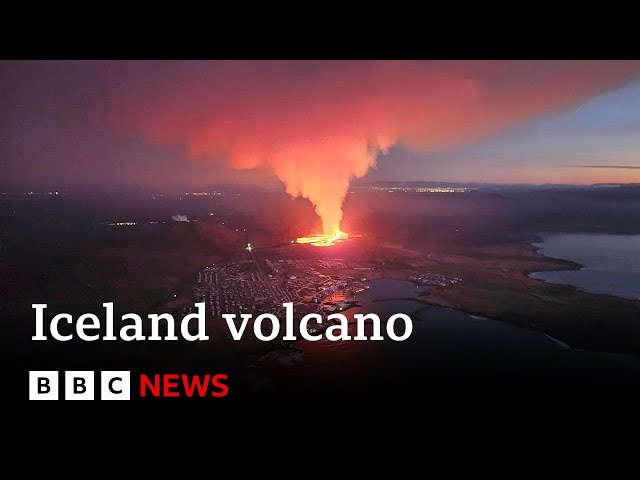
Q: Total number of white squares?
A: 3